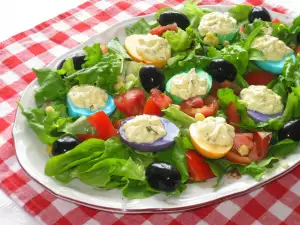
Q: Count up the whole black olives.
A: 8